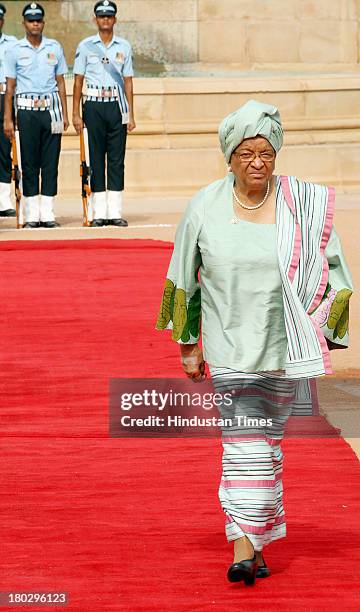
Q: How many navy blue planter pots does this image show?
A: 0